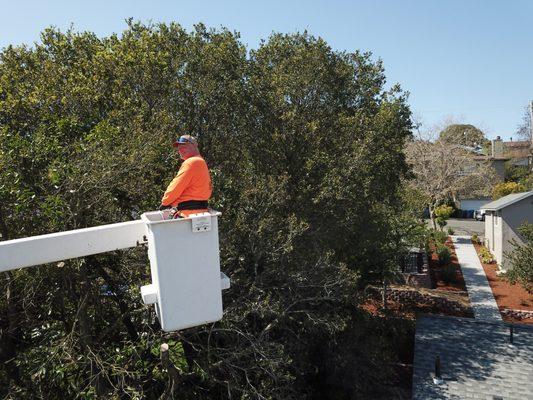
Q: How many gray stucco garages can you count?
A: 1